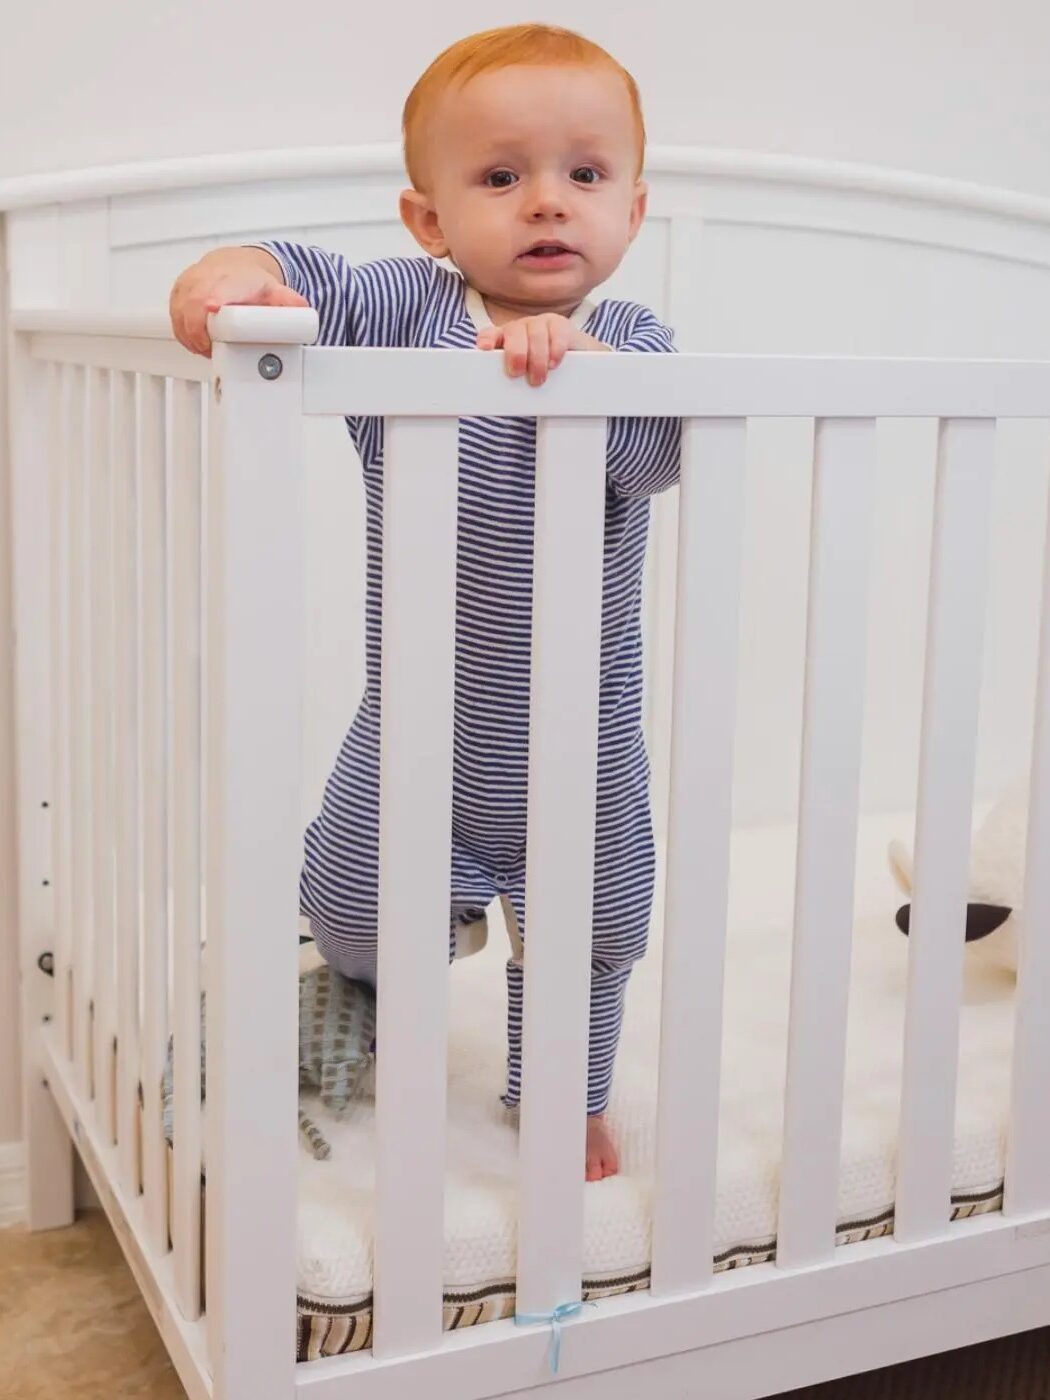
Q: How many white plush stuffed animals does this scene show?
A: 1